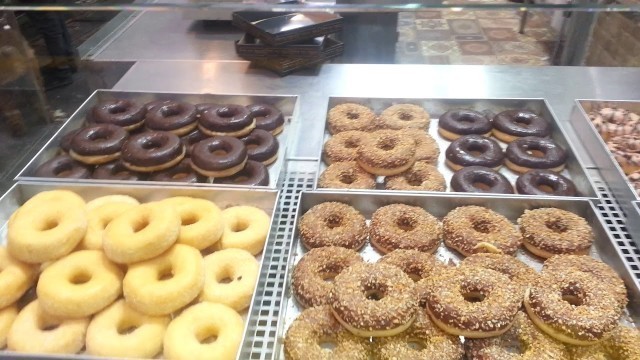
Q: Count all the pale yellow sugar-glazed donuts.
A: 13